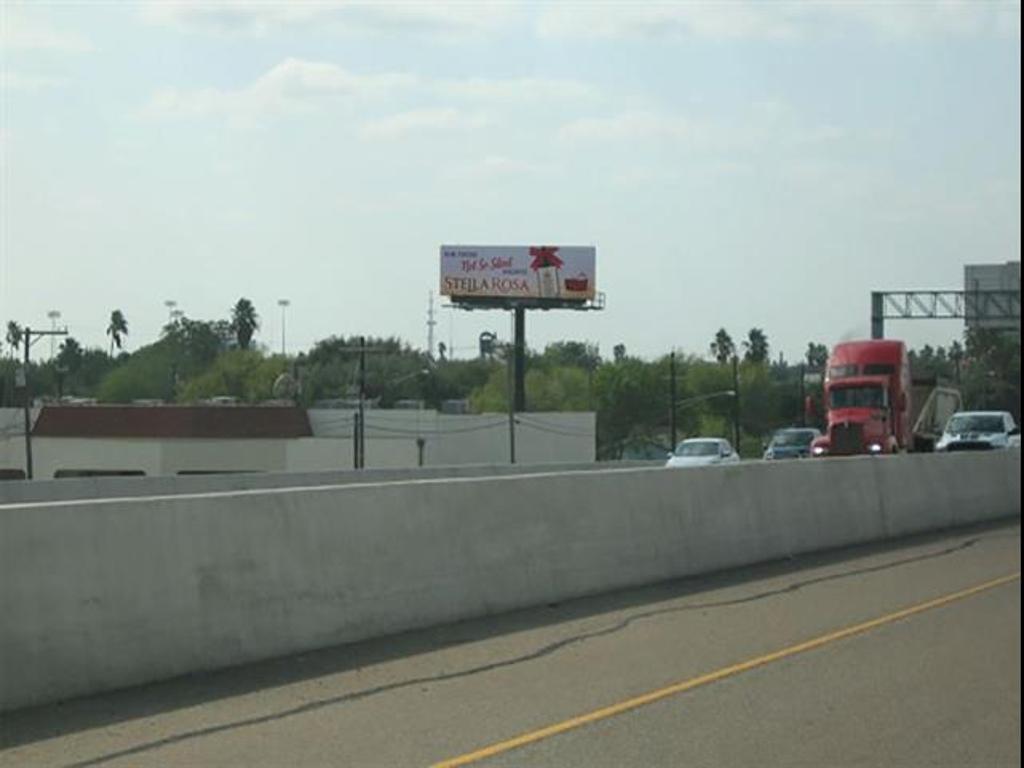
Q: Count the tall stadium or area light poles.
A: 4